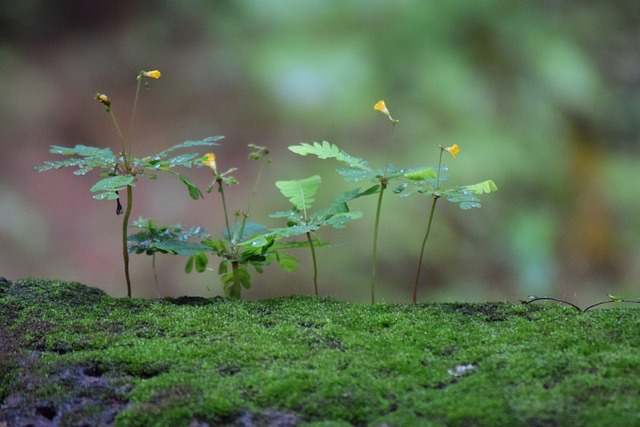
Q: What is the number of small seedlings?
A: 6